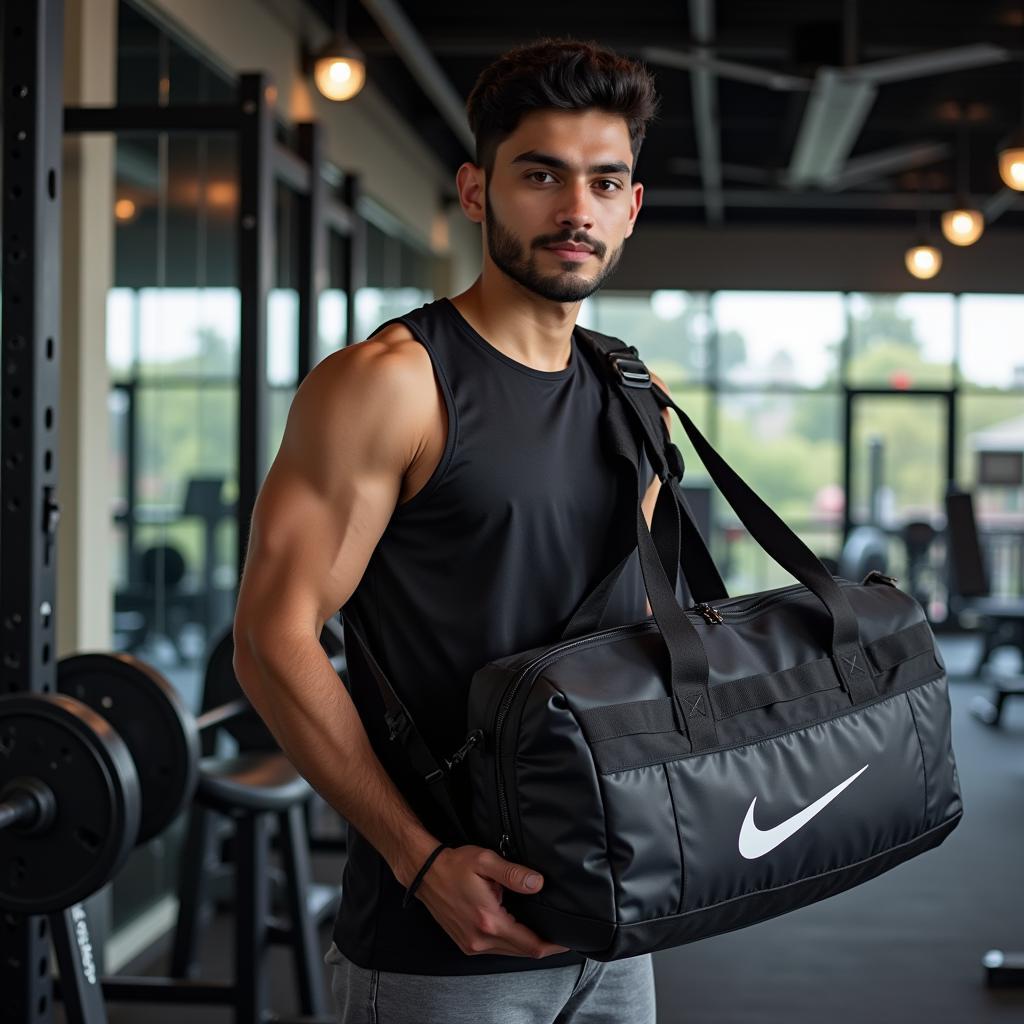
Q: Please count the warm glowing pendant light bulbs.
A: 4